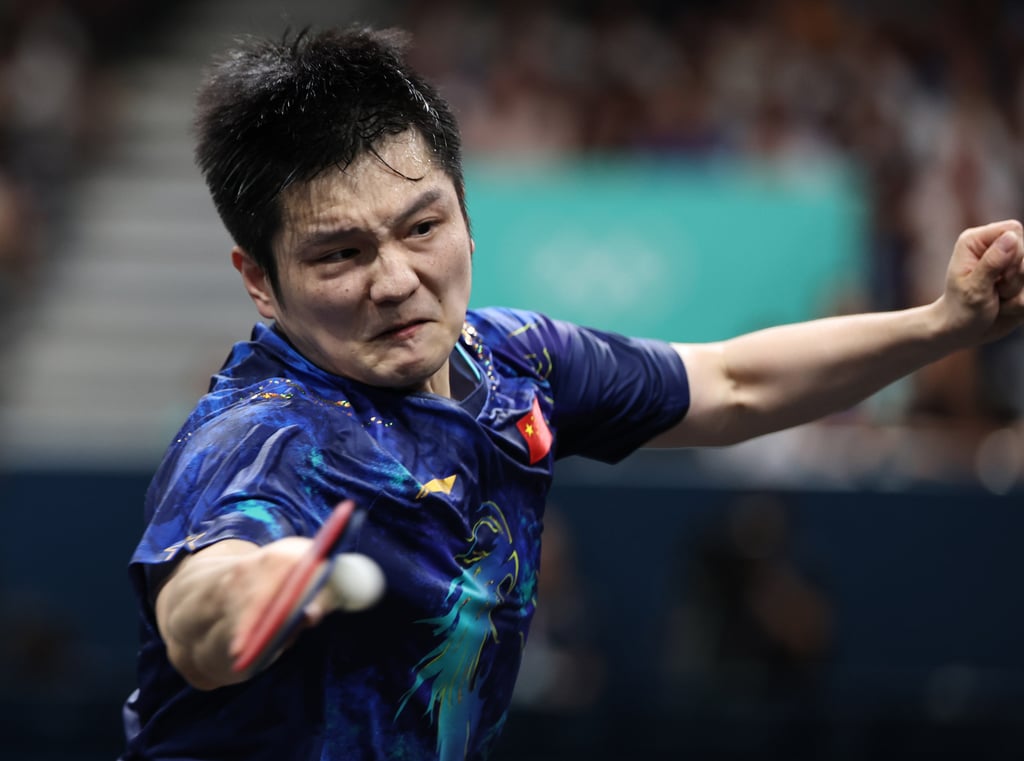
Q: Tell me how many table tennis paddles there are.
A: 1